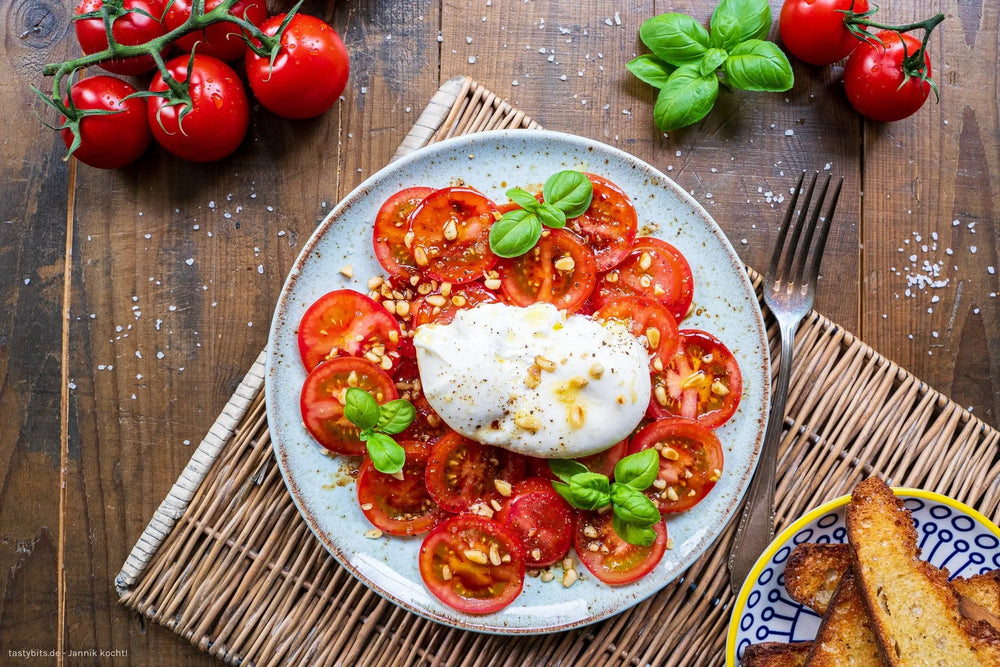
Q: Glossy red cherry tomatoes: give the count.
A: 7